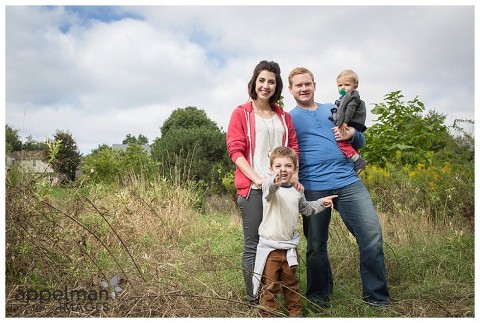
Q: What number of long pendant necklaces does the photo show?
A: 1